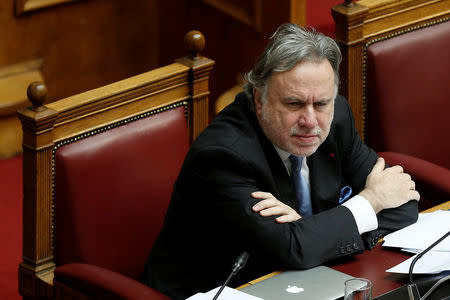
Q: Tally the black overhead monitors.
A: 0